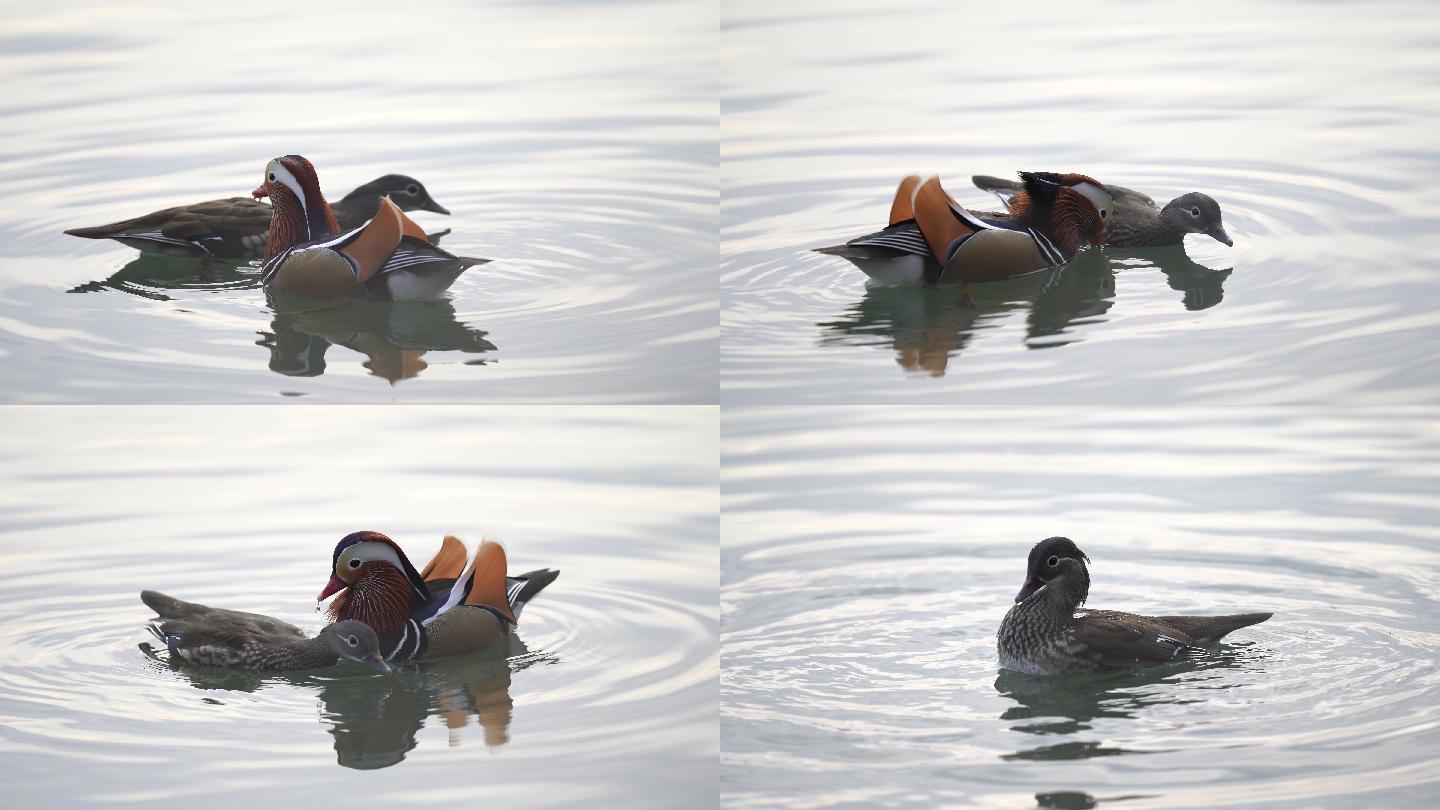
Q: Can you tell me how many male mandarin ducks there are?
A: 3